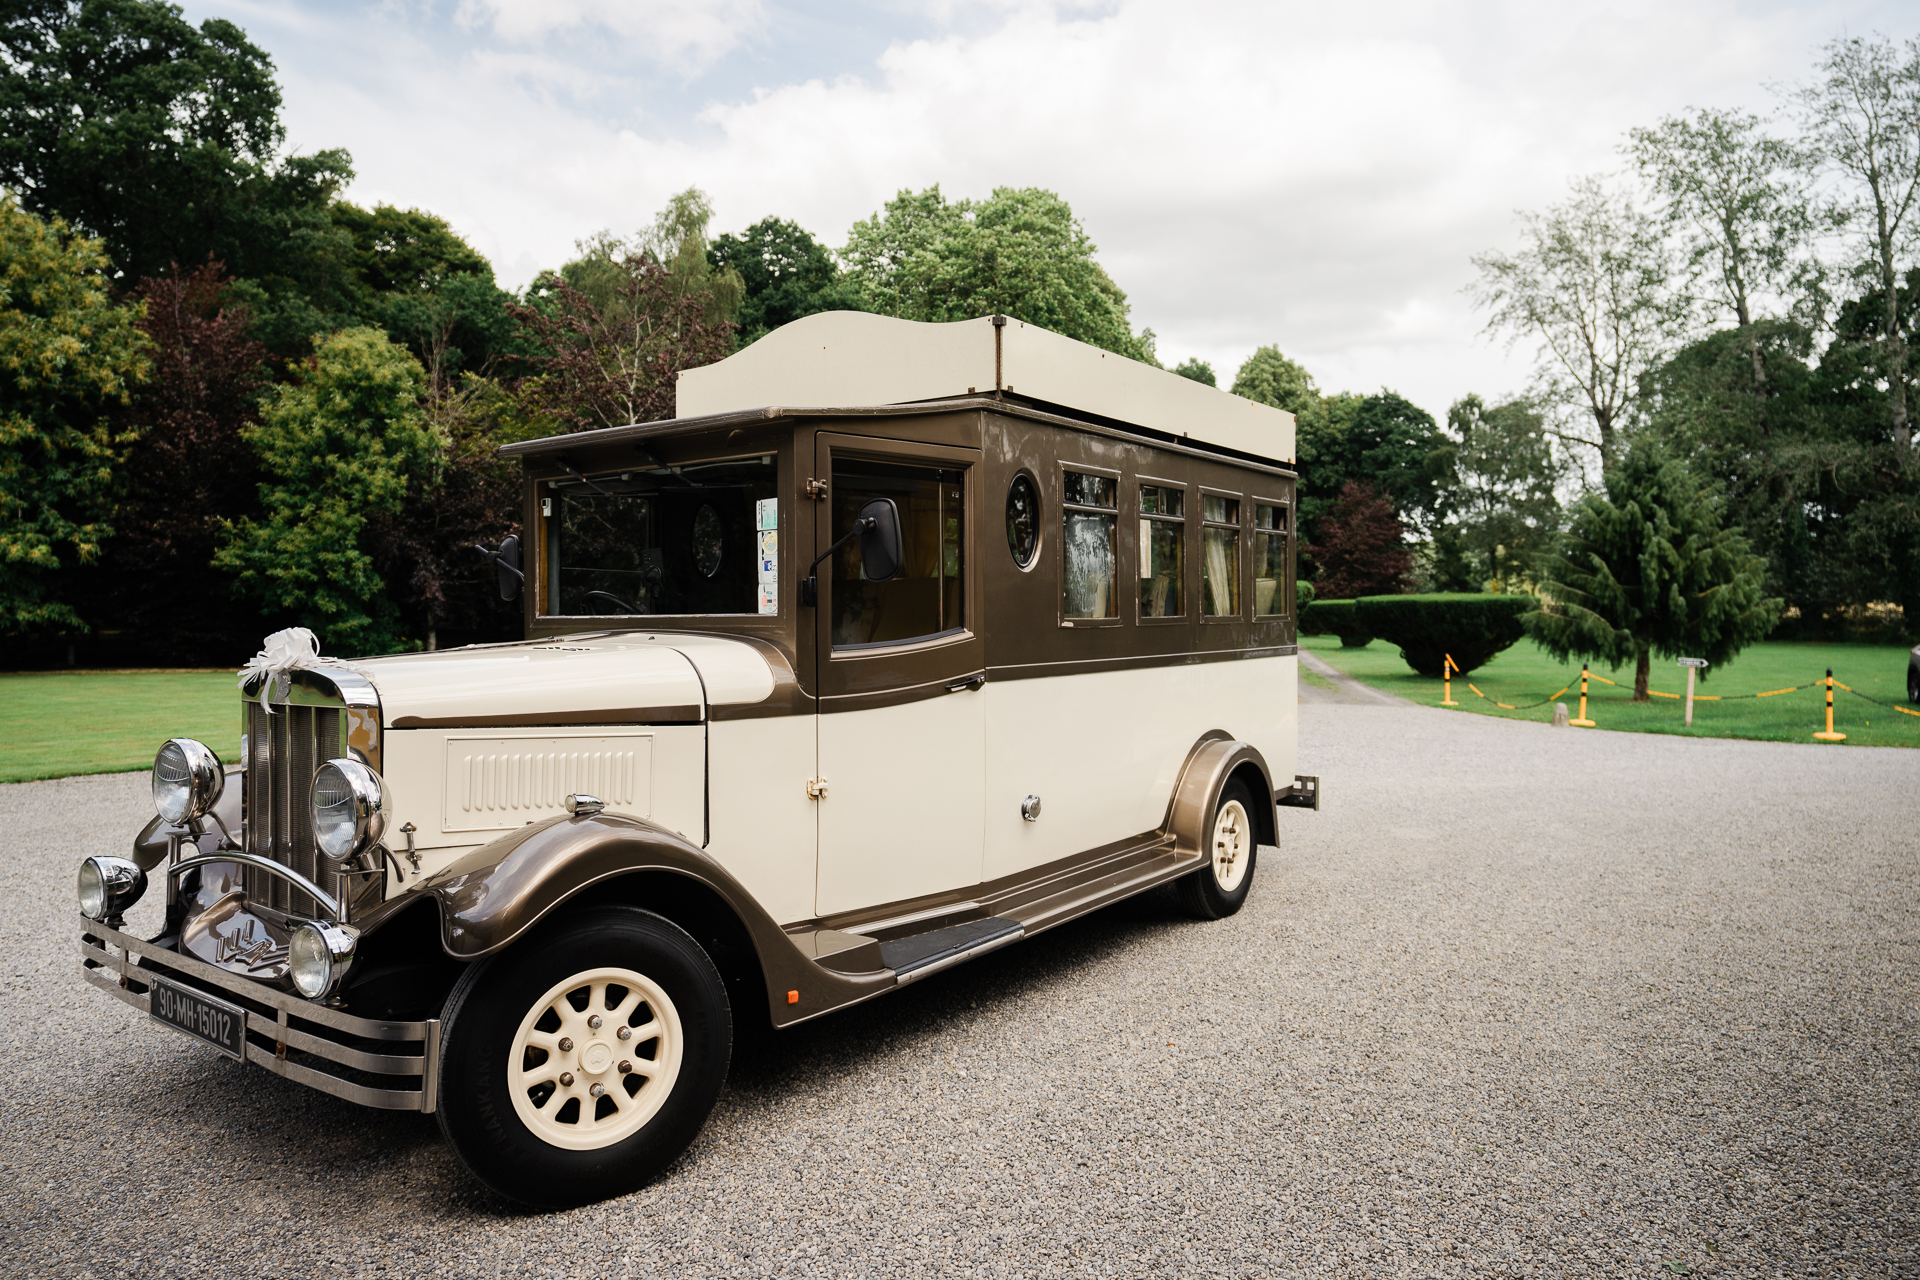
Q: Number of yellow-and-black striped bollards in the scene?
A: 3